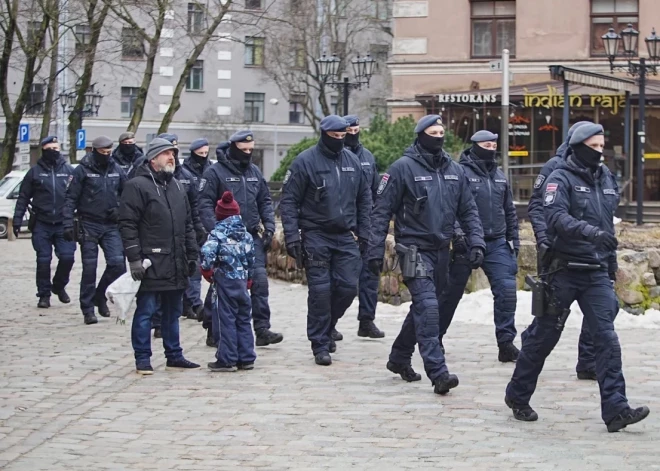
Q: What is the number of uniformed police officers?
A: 12